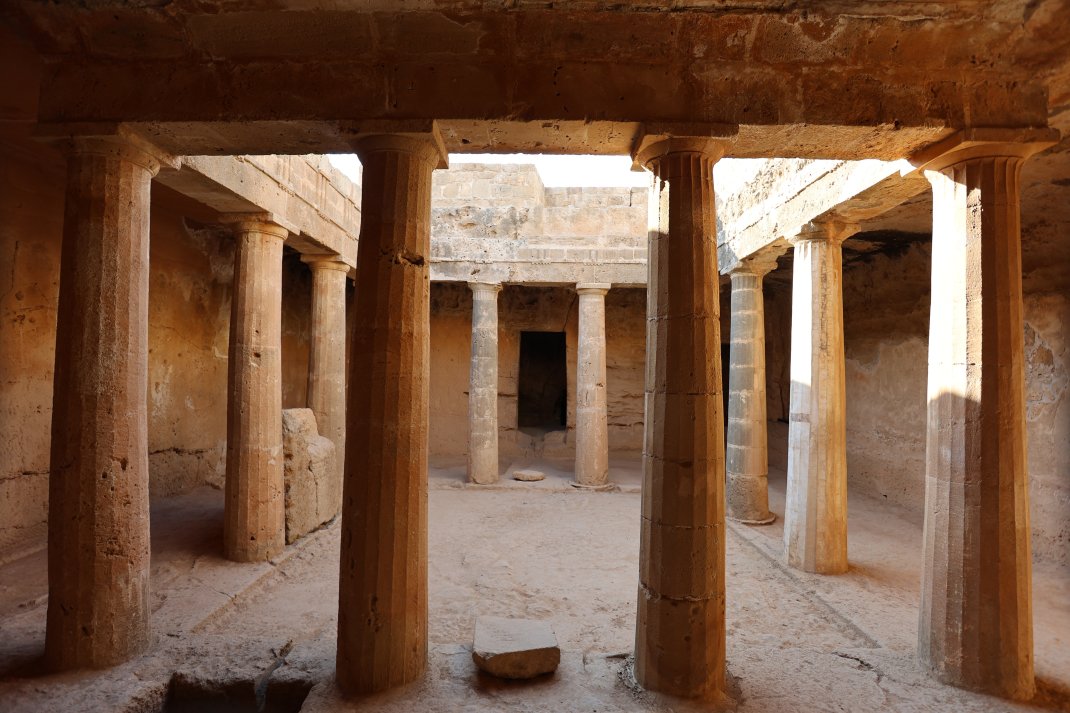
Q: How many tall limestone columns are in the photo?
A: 10